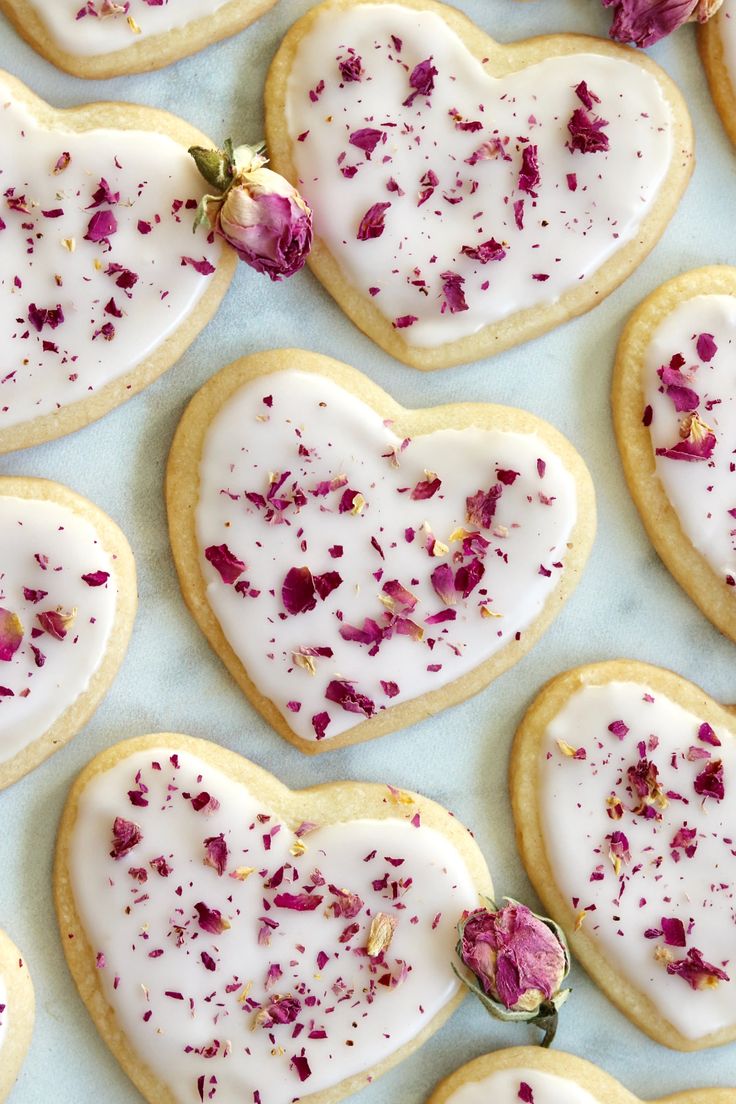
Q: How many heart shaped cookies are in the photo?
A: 11